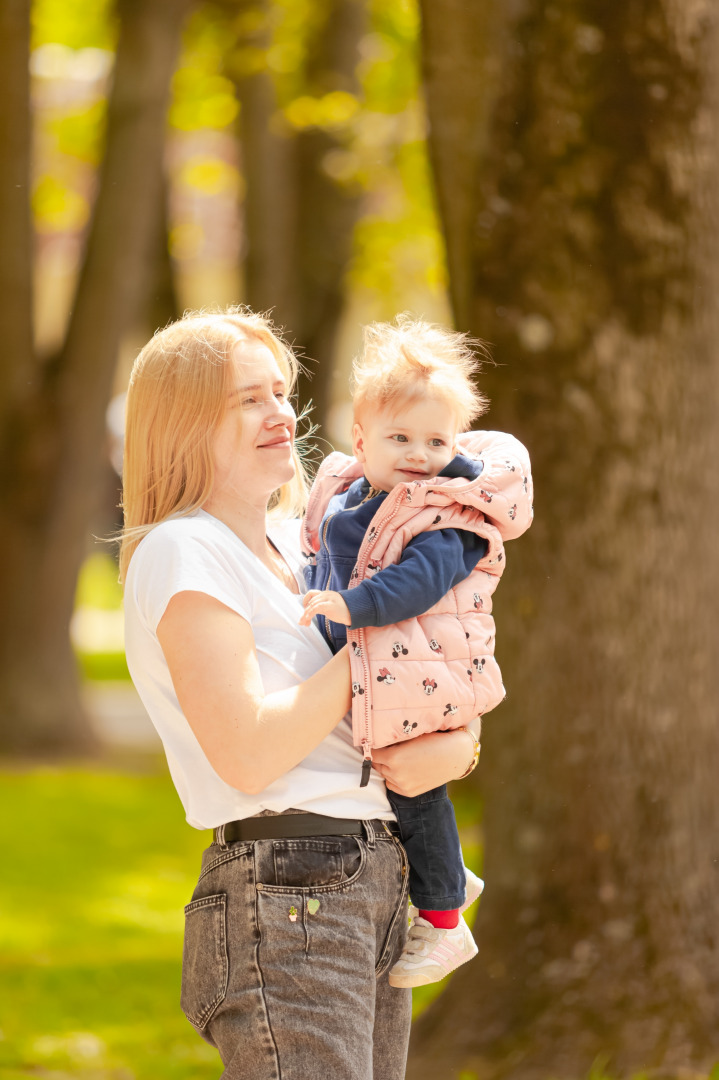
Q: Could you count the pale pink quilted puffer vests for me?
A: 1